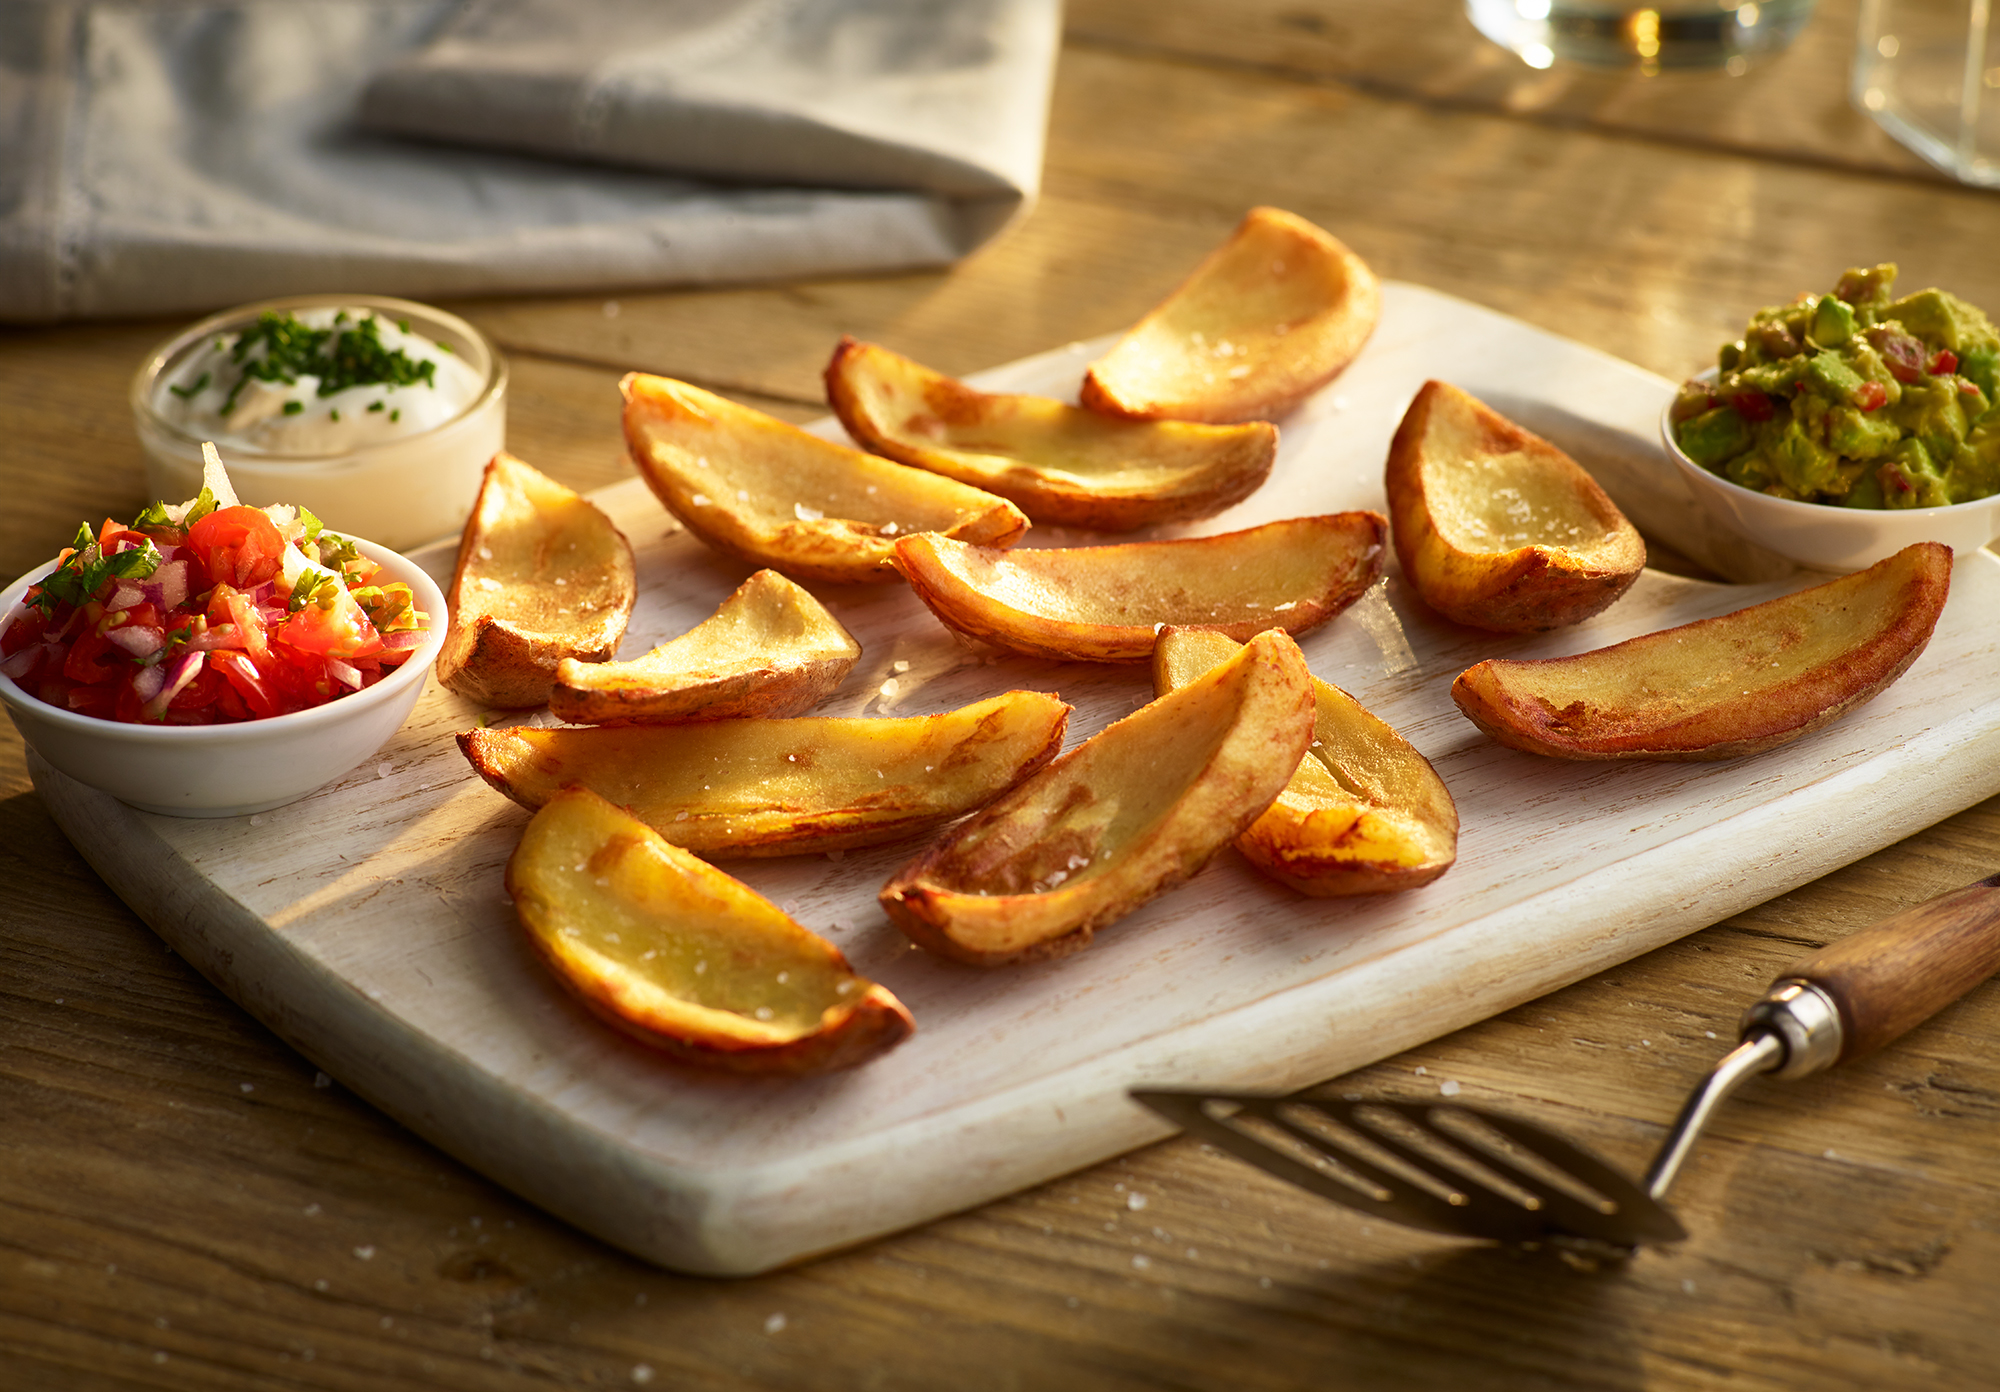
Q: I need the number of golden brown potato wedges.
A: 12